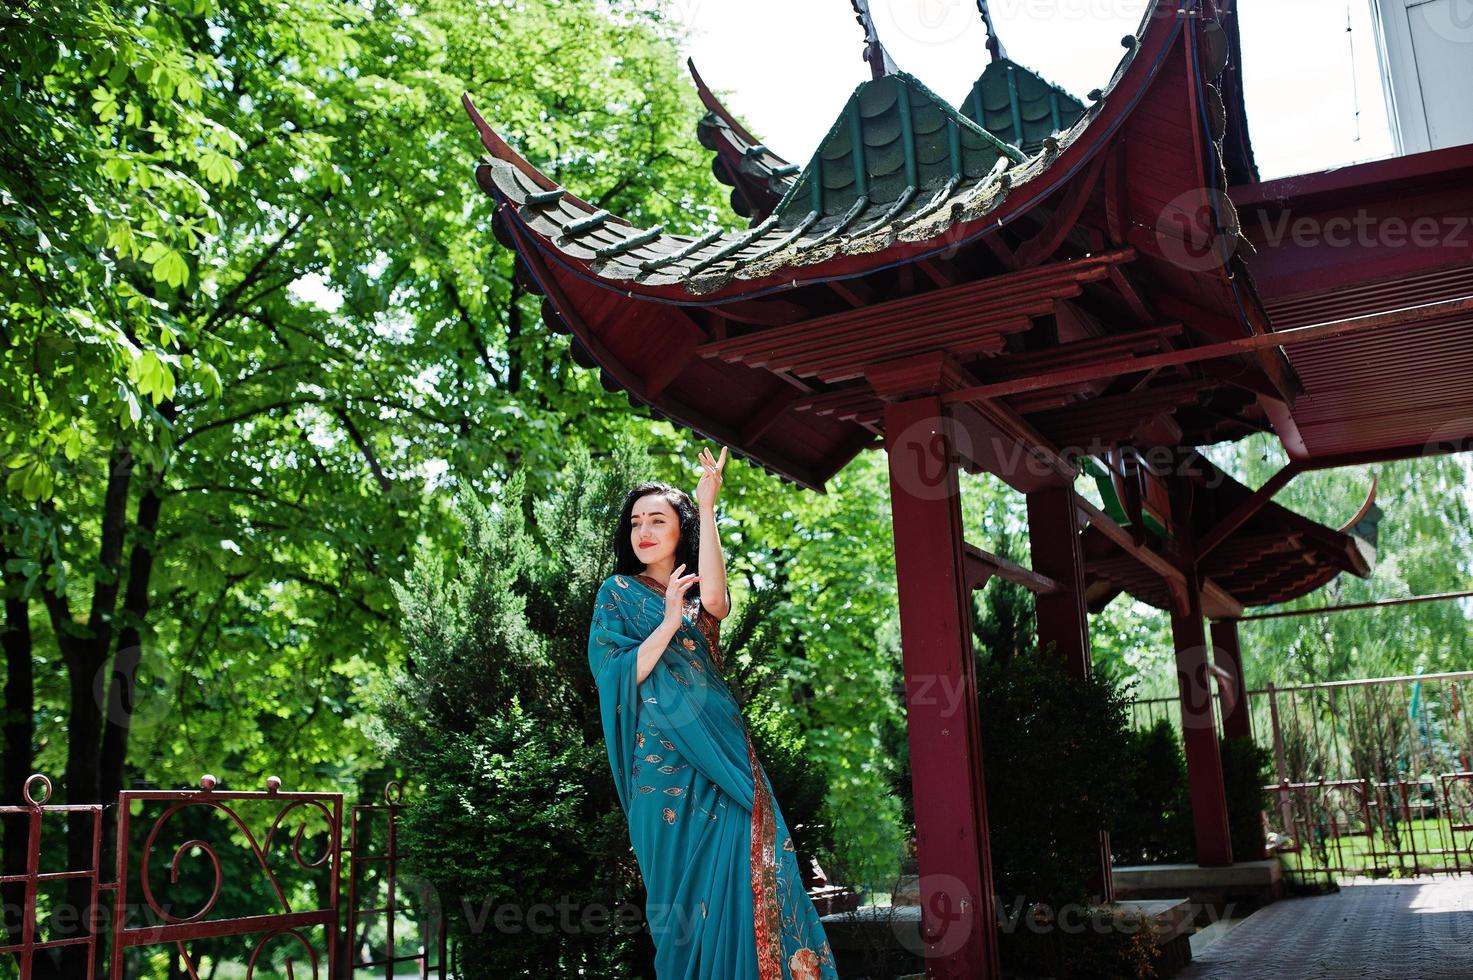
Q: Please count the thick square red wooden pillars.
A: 4